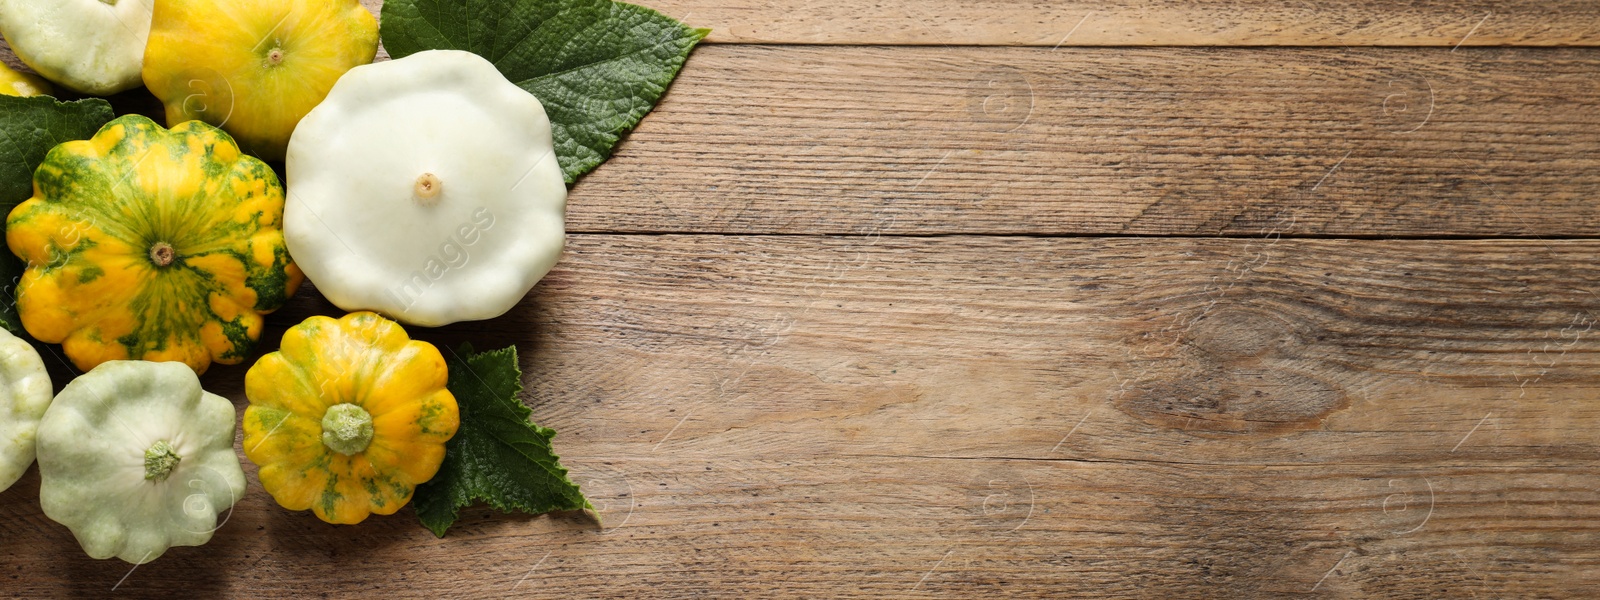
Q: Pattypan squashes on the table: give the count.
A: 8